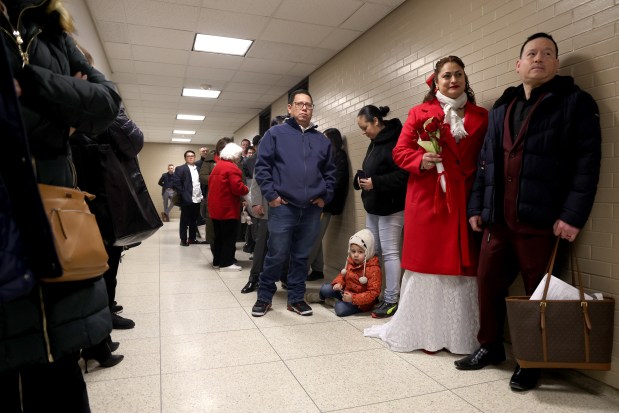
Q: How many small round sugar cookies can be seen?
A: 0